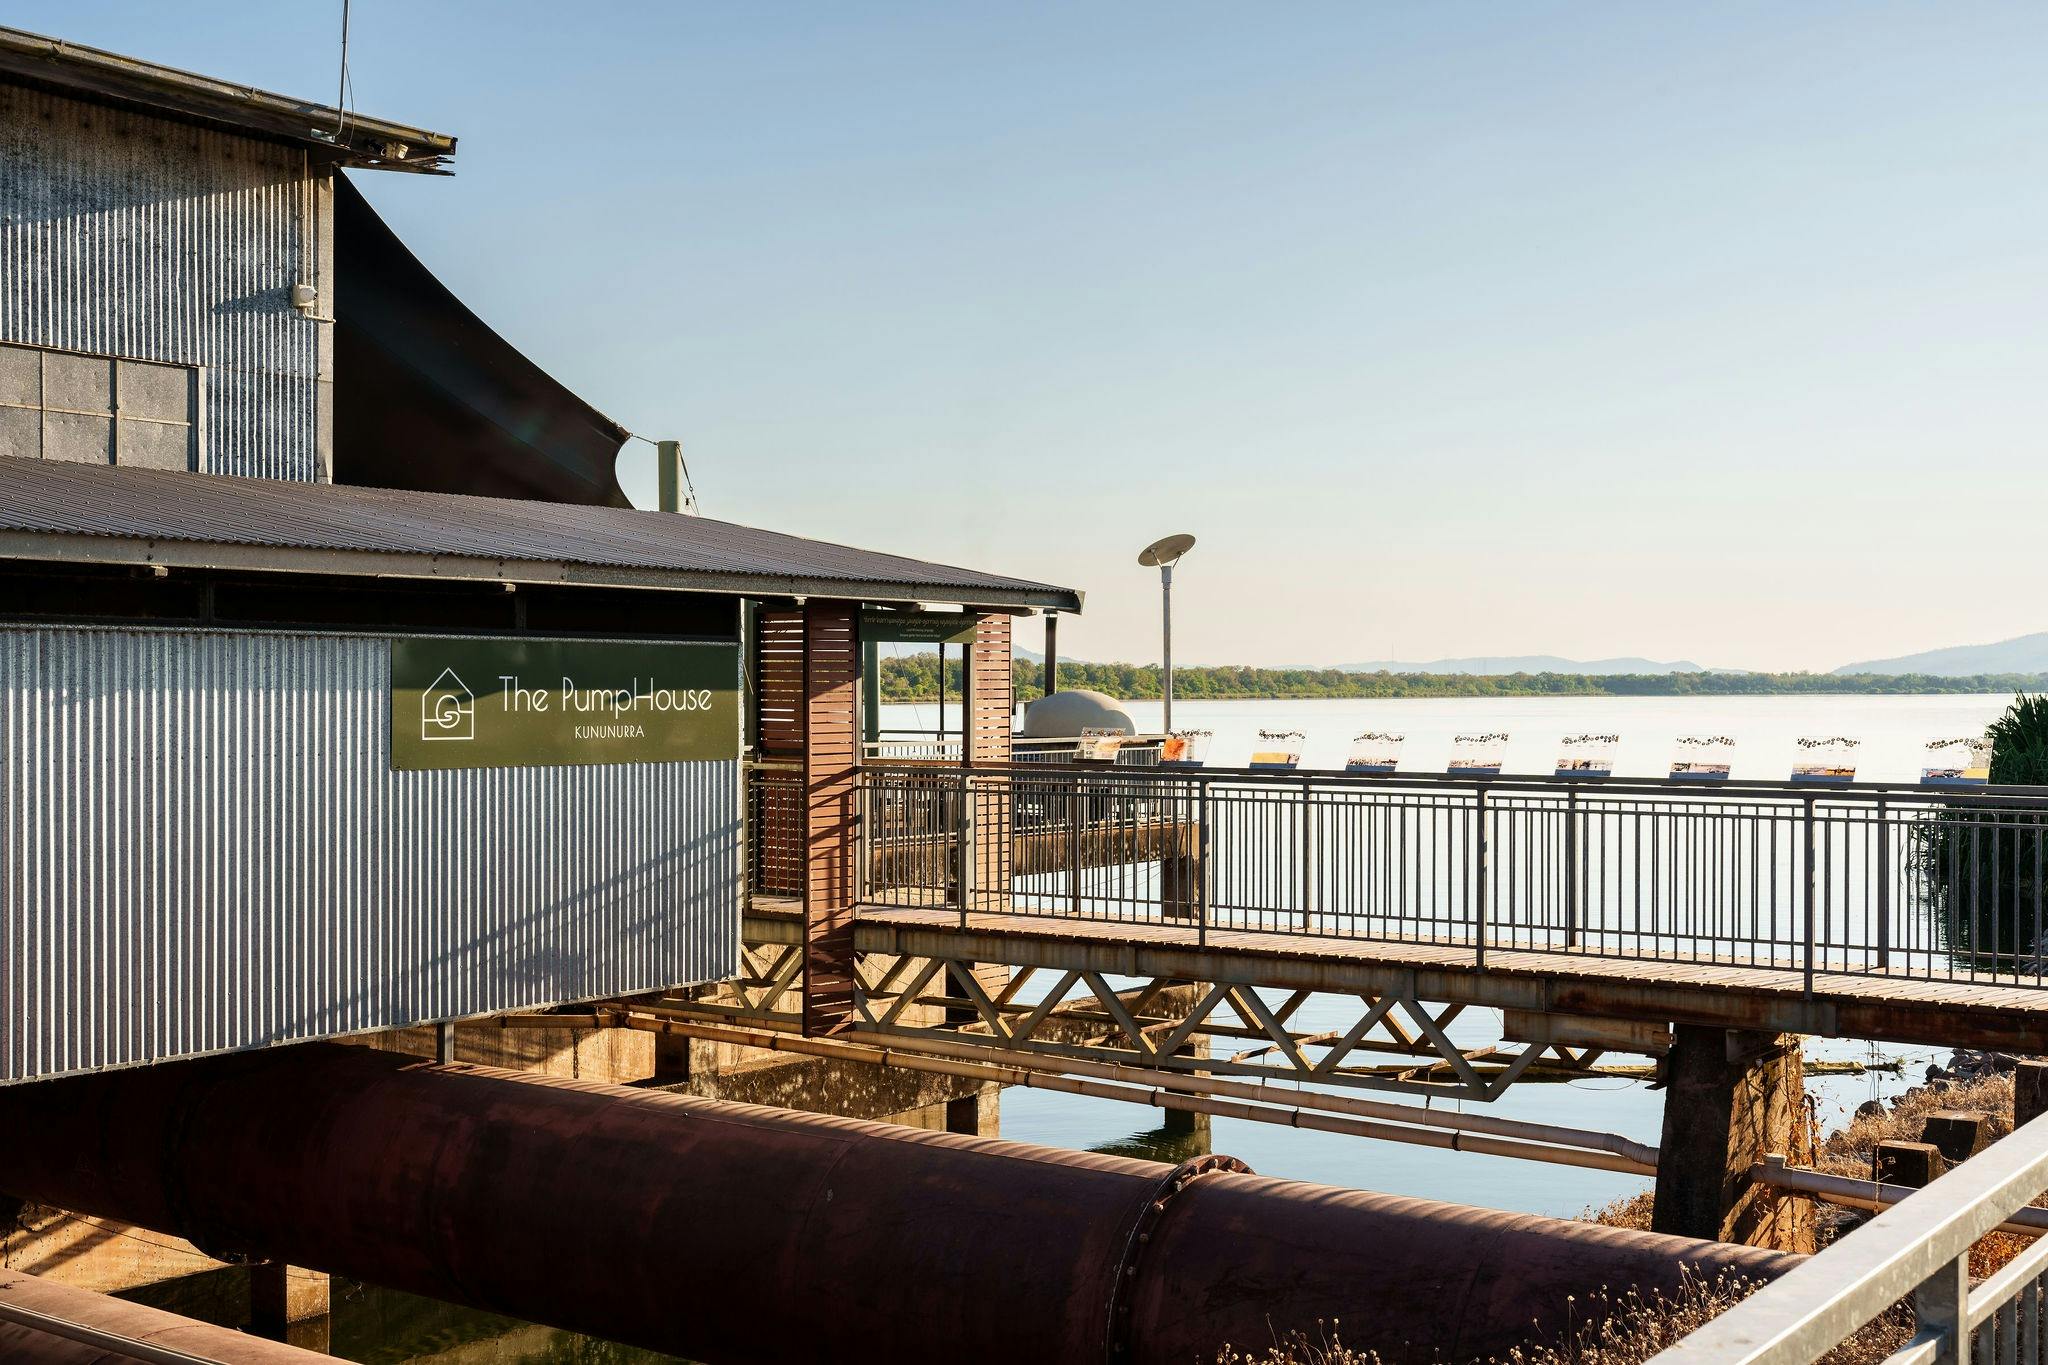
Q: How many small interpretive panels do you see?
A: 9